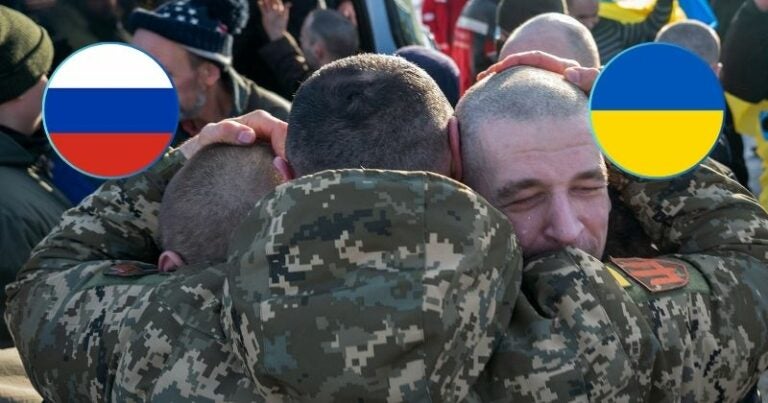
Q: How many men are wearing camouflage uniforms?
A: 3